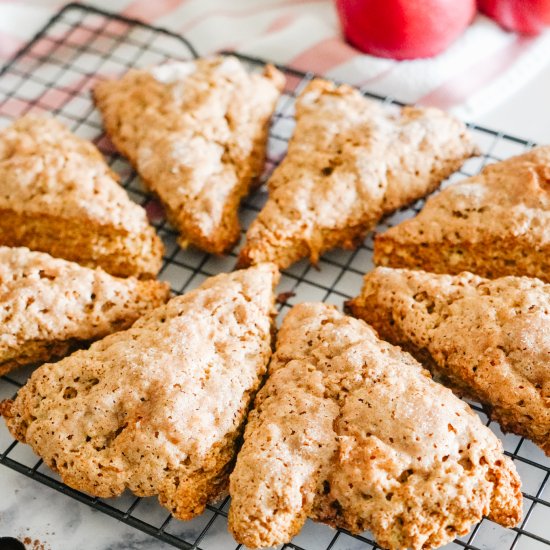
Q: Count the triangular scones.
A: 8